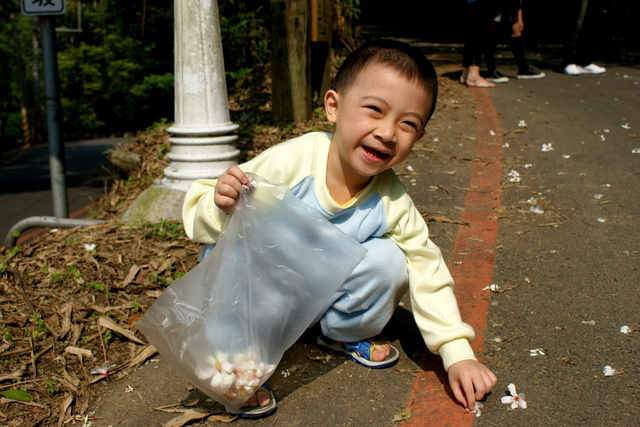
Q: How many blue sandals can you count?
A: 2